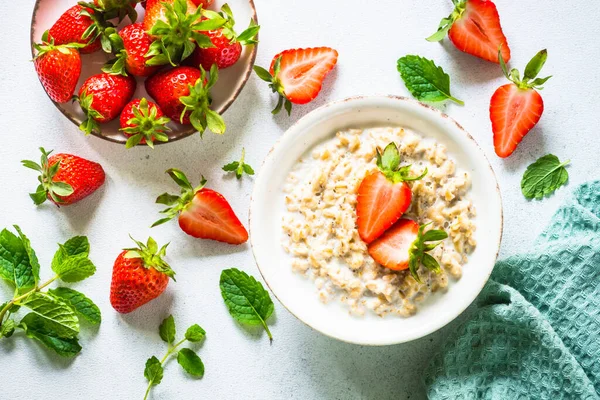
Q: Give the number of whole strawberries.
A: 12